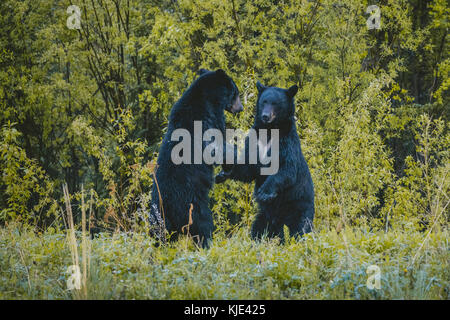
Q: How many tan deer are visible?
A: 0